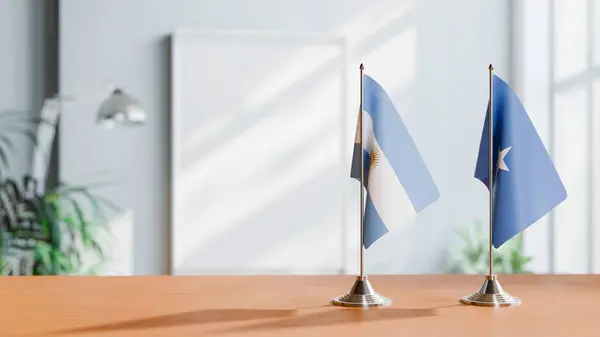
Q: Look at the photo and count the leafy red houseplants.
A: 0